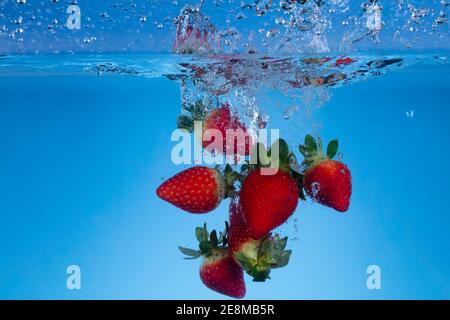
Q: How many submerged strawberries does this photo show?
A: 6